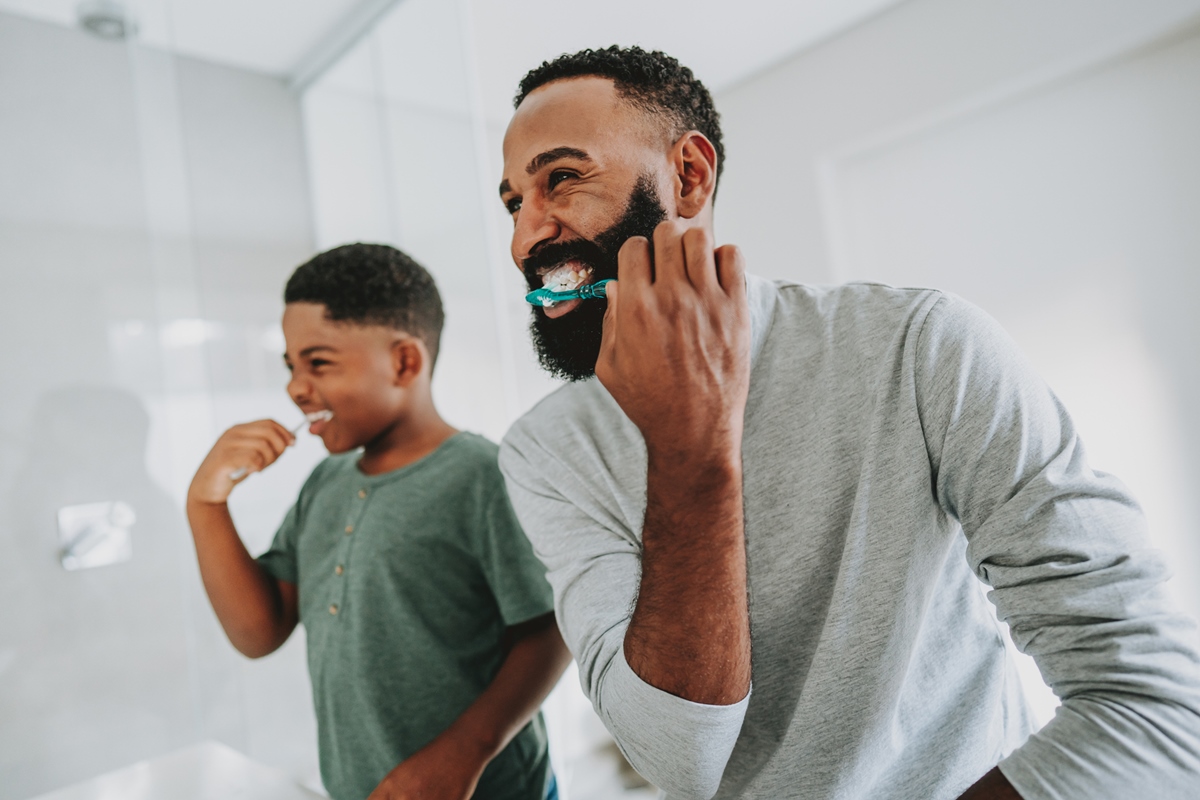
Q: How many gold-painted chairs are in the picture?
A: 0